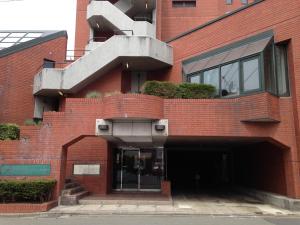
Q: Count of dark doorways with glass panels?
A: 1